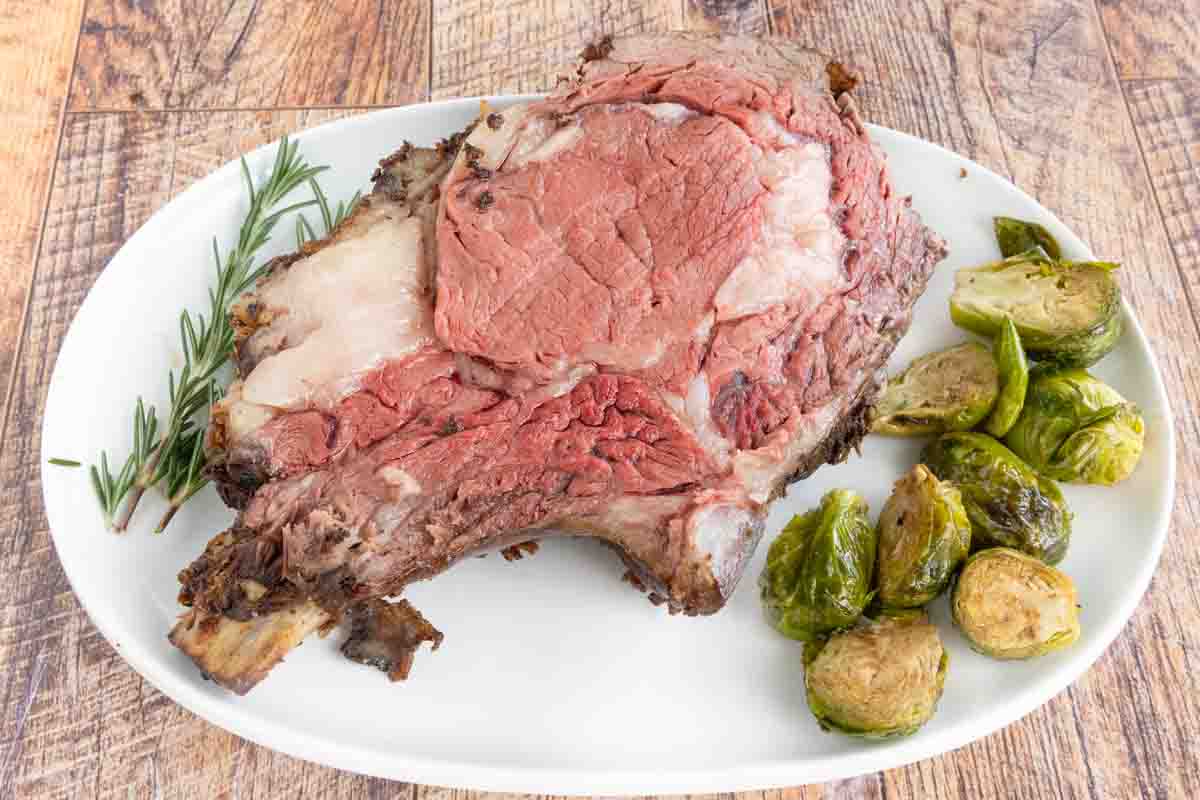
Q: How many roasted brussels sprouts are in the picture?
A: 8